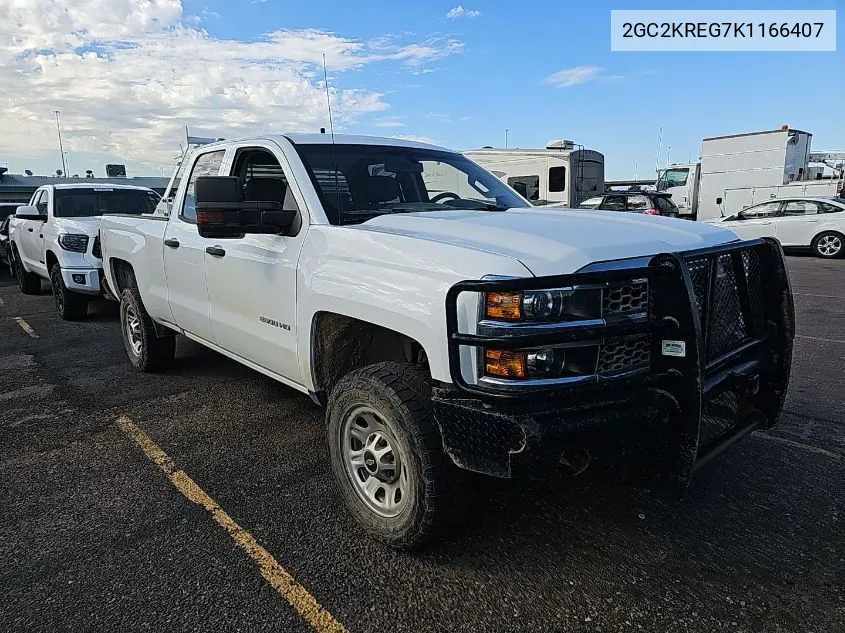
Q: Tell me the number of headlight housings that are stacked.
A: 2